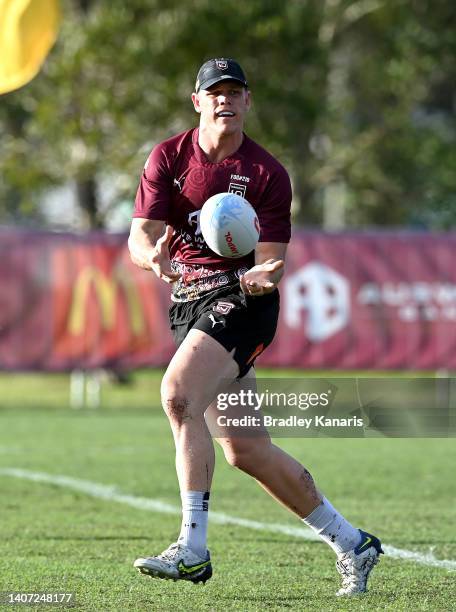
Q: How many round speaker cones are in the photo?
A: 0